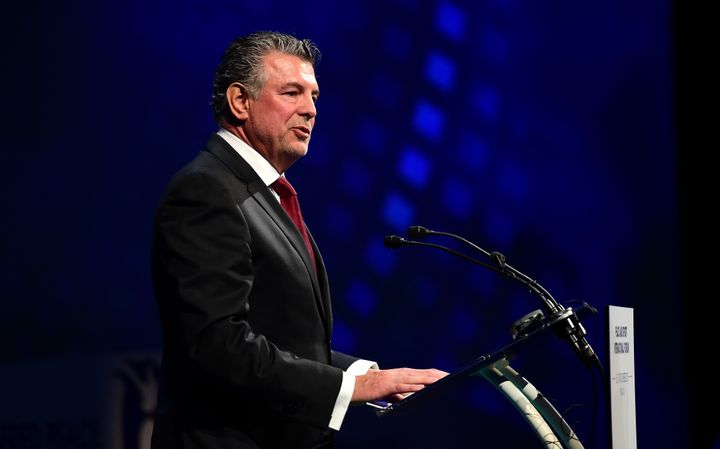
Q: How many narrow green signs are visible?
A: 0